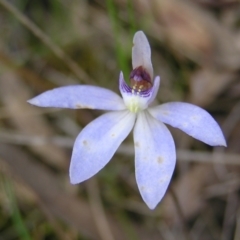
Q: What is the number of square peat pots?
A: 0